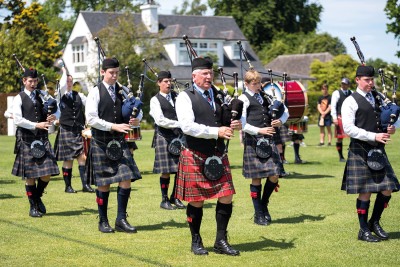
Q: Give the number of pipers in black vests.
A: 6